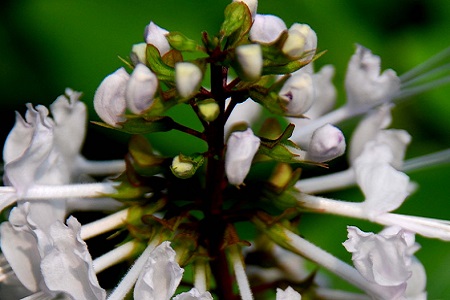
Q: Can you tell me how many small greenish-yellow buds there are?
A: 2